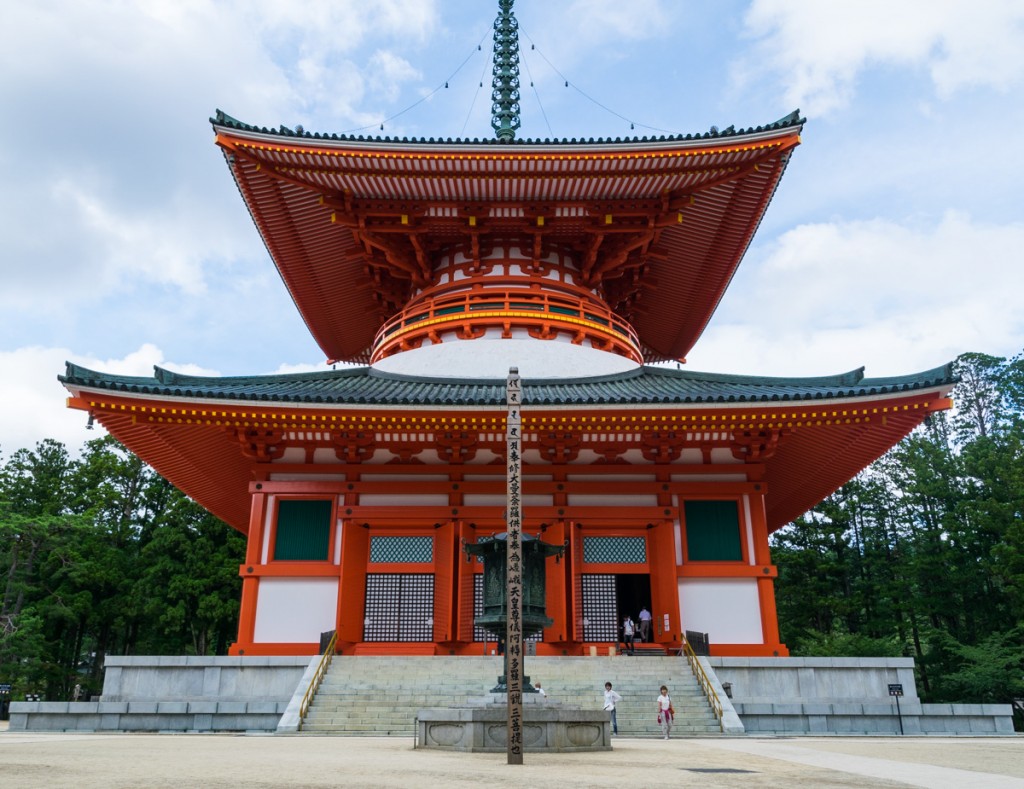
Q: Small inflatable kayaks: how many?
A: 0